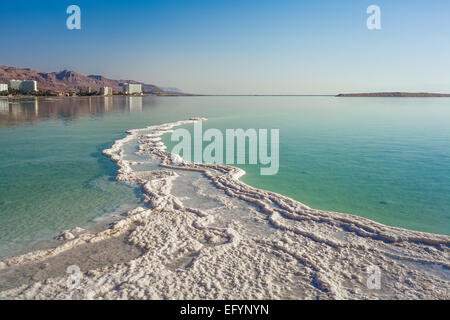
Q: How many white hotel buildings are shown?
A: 4